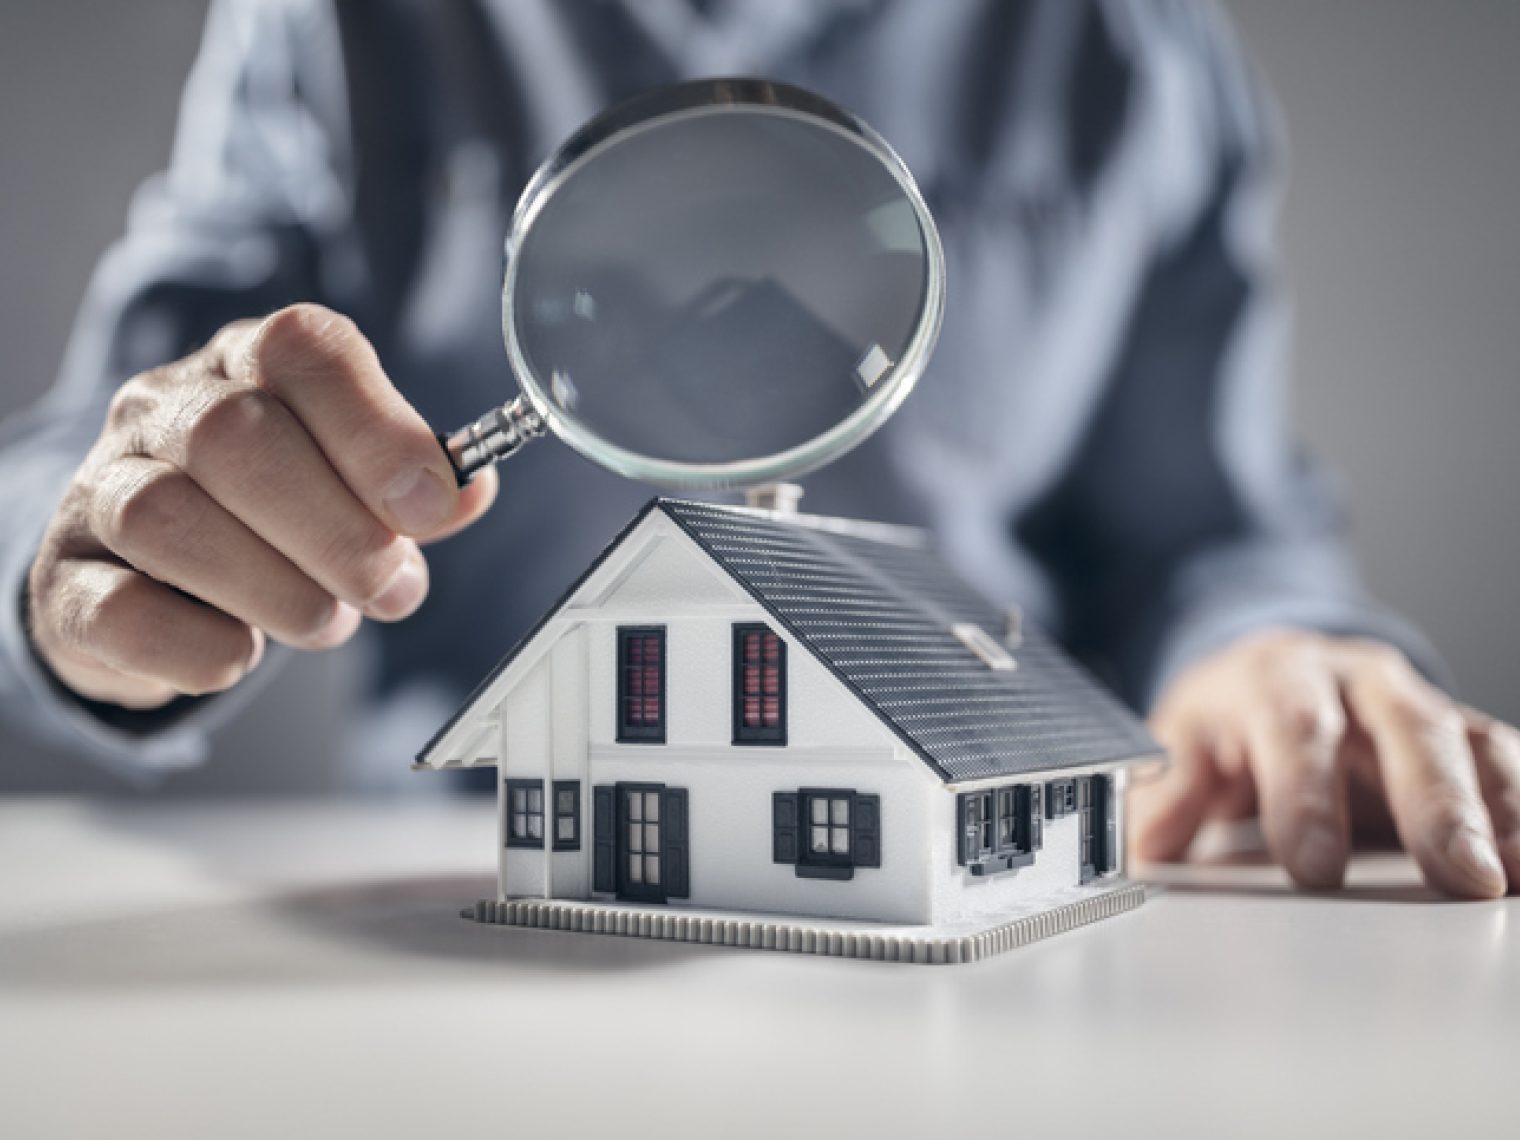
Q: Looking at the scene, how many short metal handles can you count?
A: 1